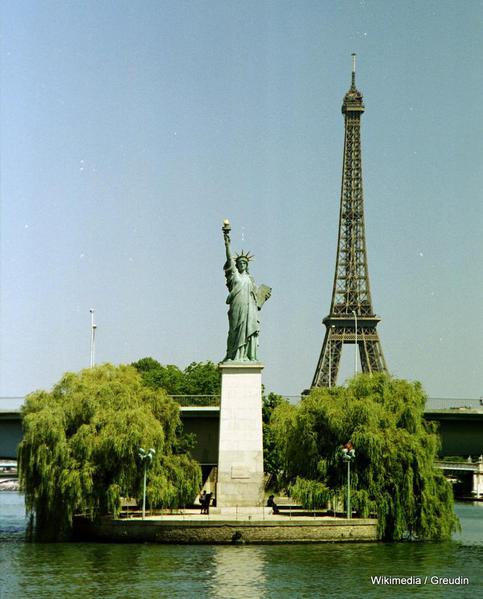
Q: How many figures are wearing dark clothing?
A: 3